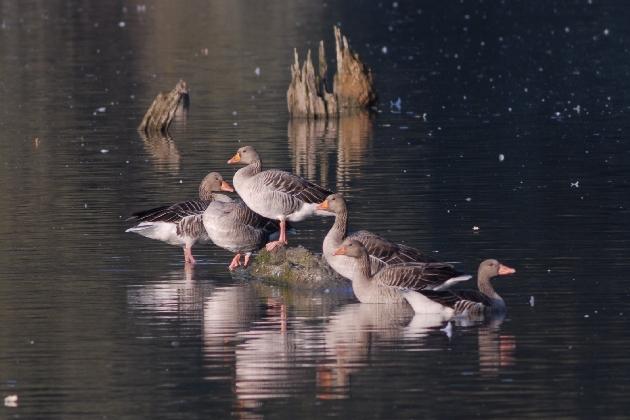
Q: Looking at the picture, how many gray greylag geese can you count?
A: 6